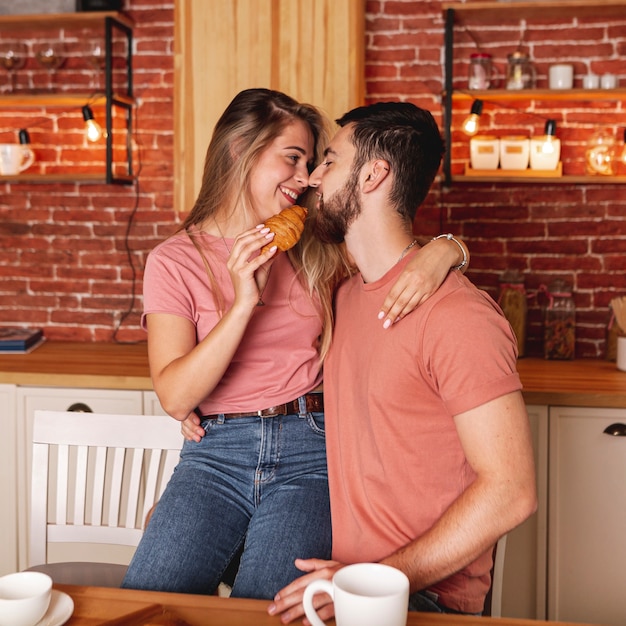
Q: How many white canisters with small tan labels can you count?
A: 3